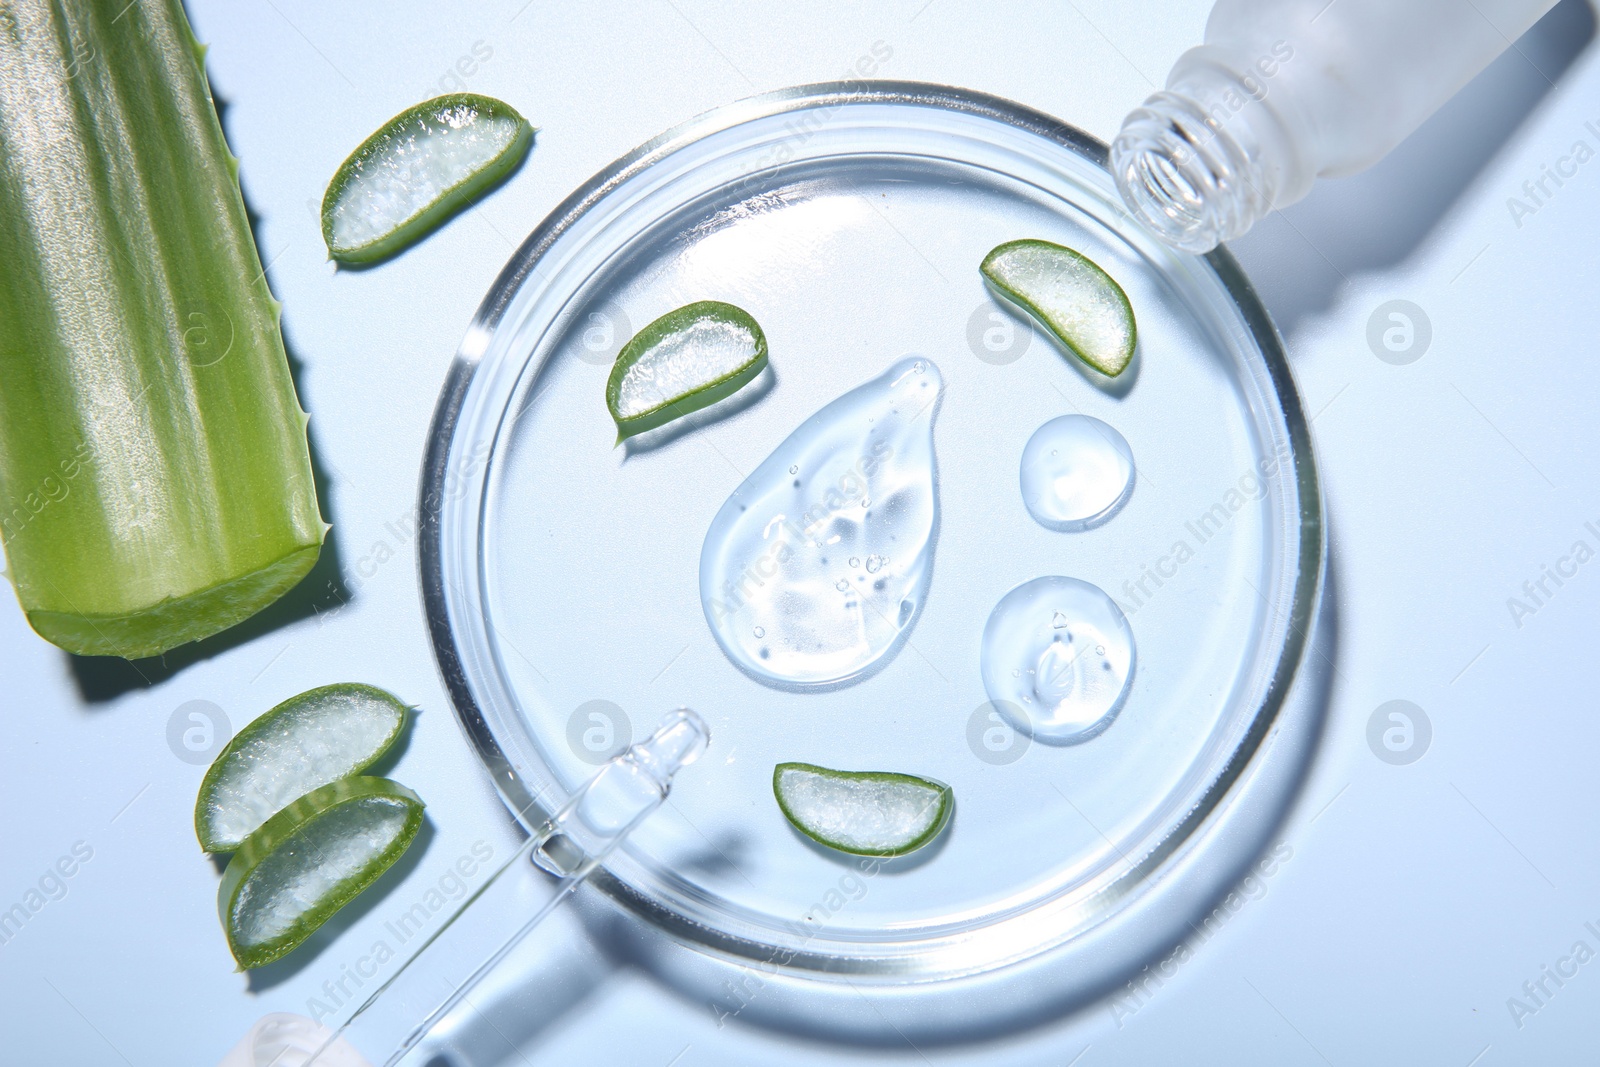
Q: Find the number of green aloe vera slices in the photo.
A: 6